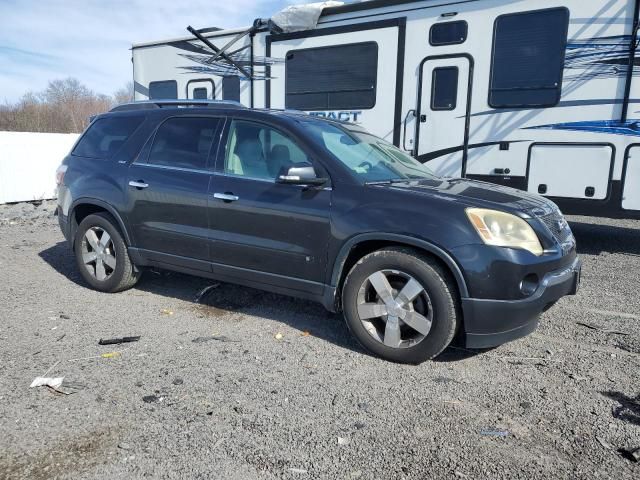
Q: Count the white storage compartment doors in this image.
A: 2